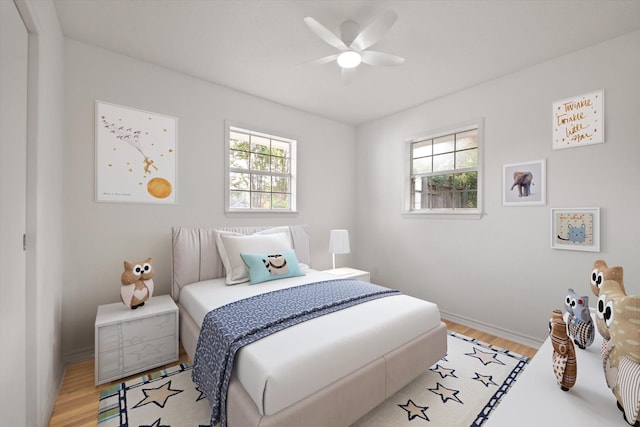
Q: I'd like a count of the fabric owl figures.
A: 5